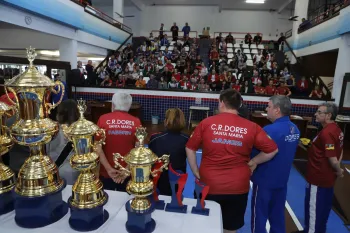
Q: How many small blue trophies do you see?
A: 3